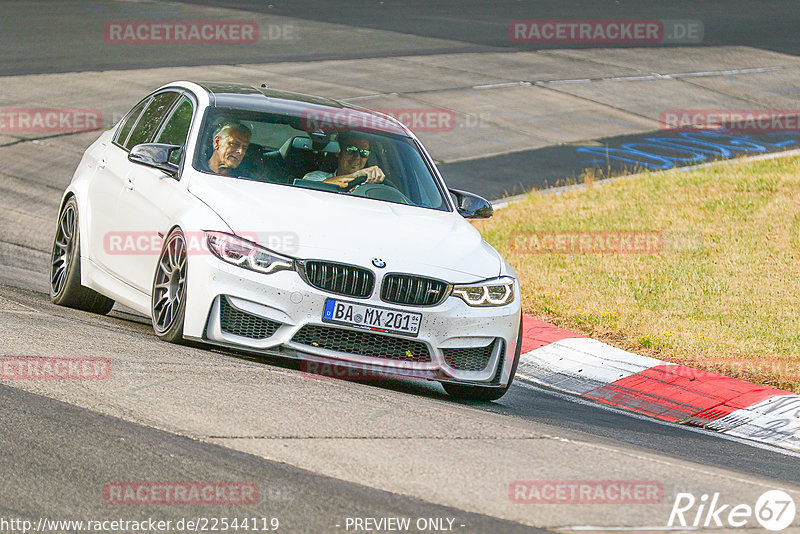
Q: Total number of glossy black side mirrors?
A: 2